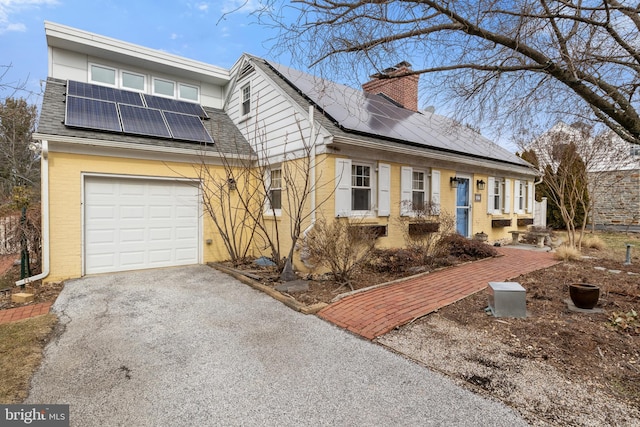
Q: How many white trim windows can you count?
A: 10